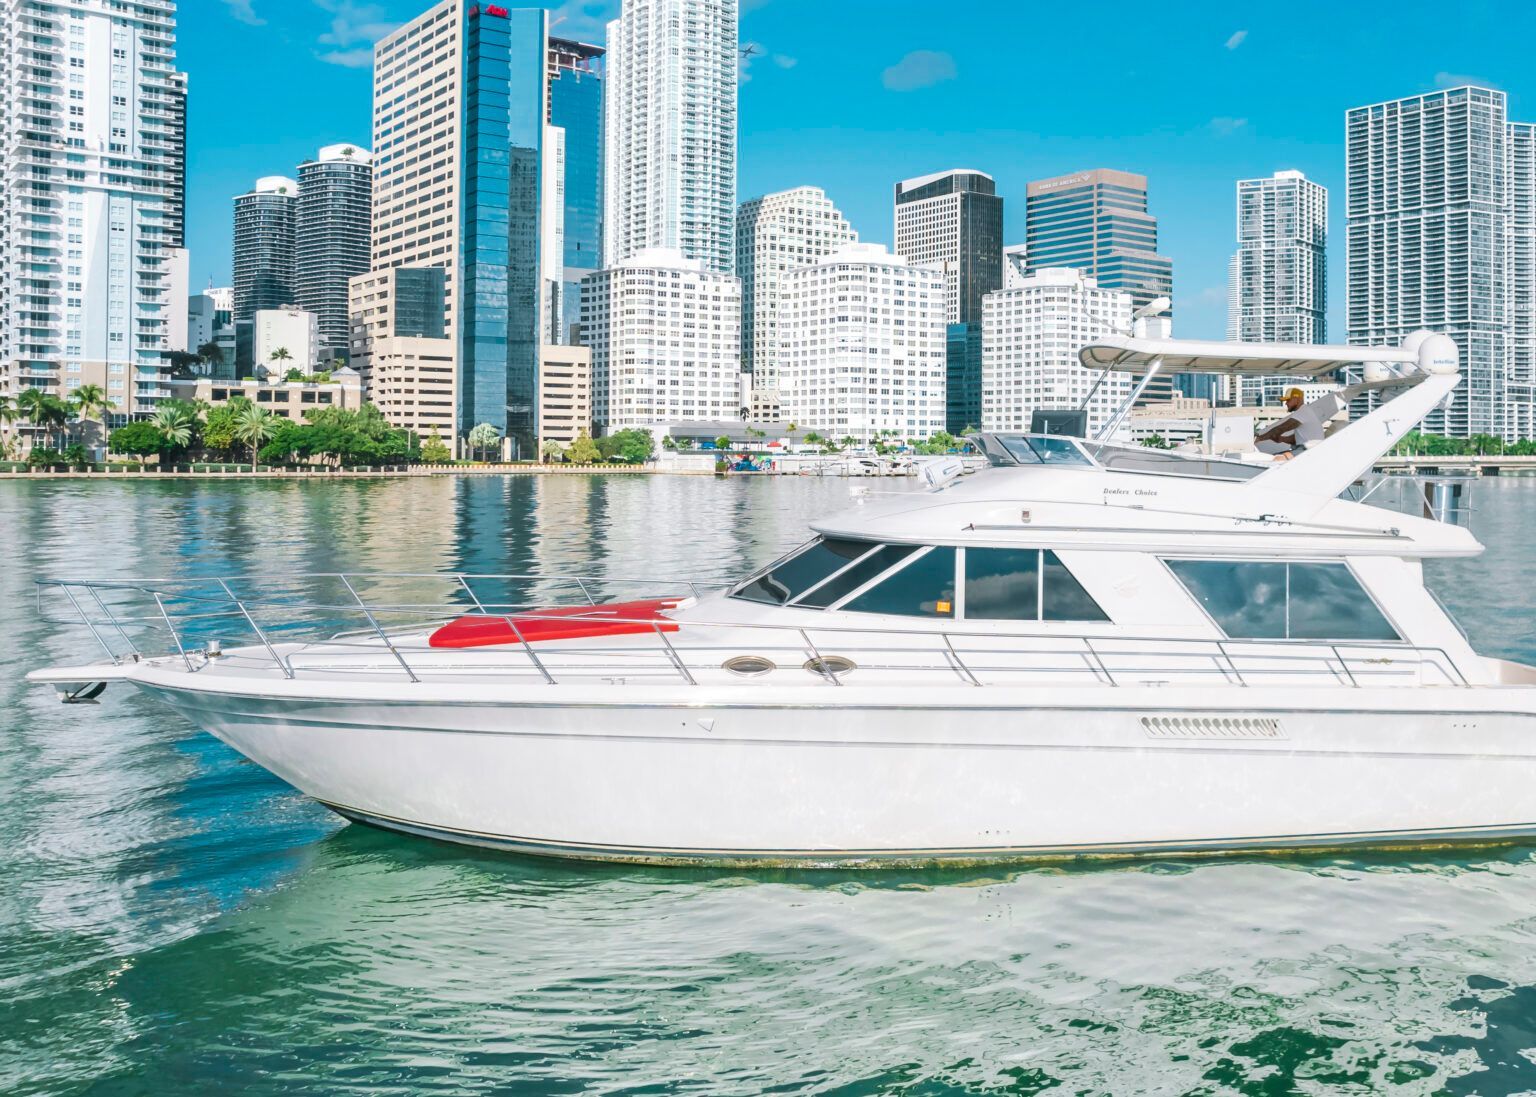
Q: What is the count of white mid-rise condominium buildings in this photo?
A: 3